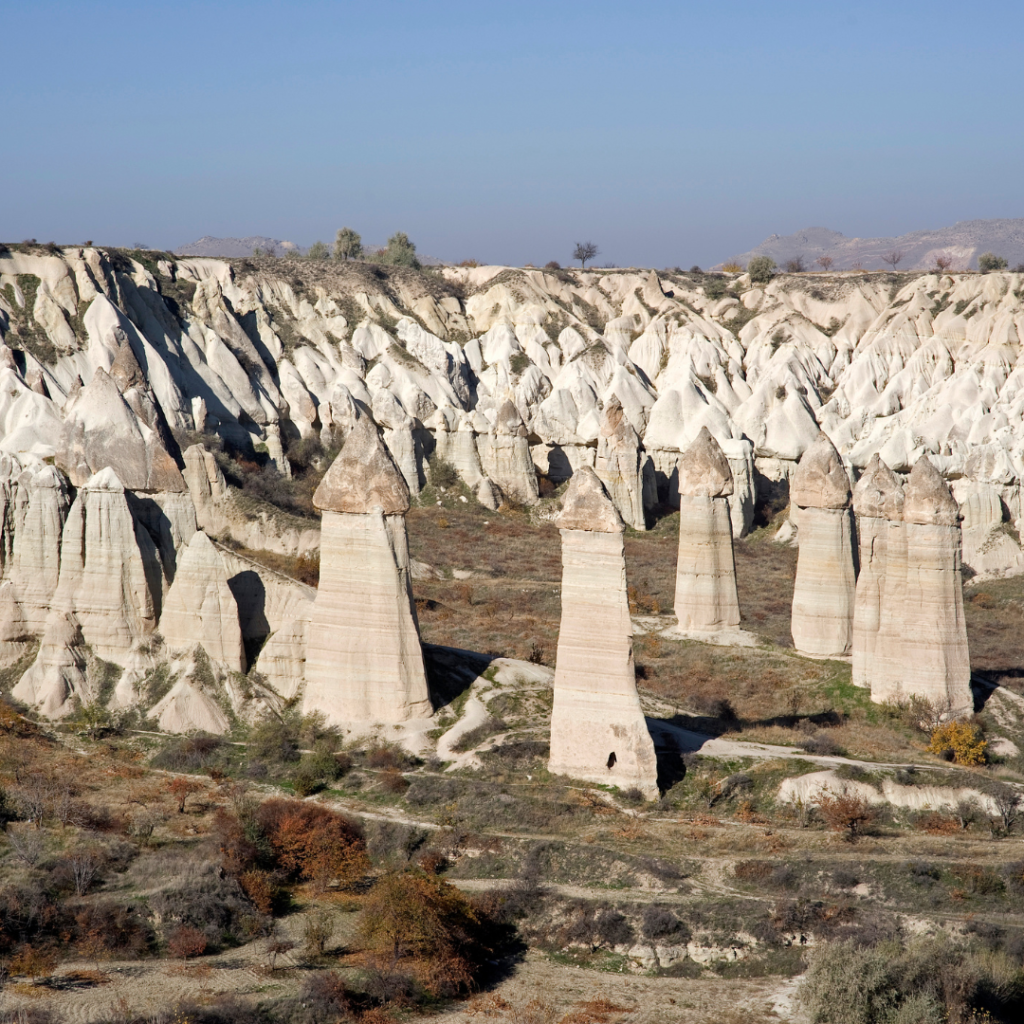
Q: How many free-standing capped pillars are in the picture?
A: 6